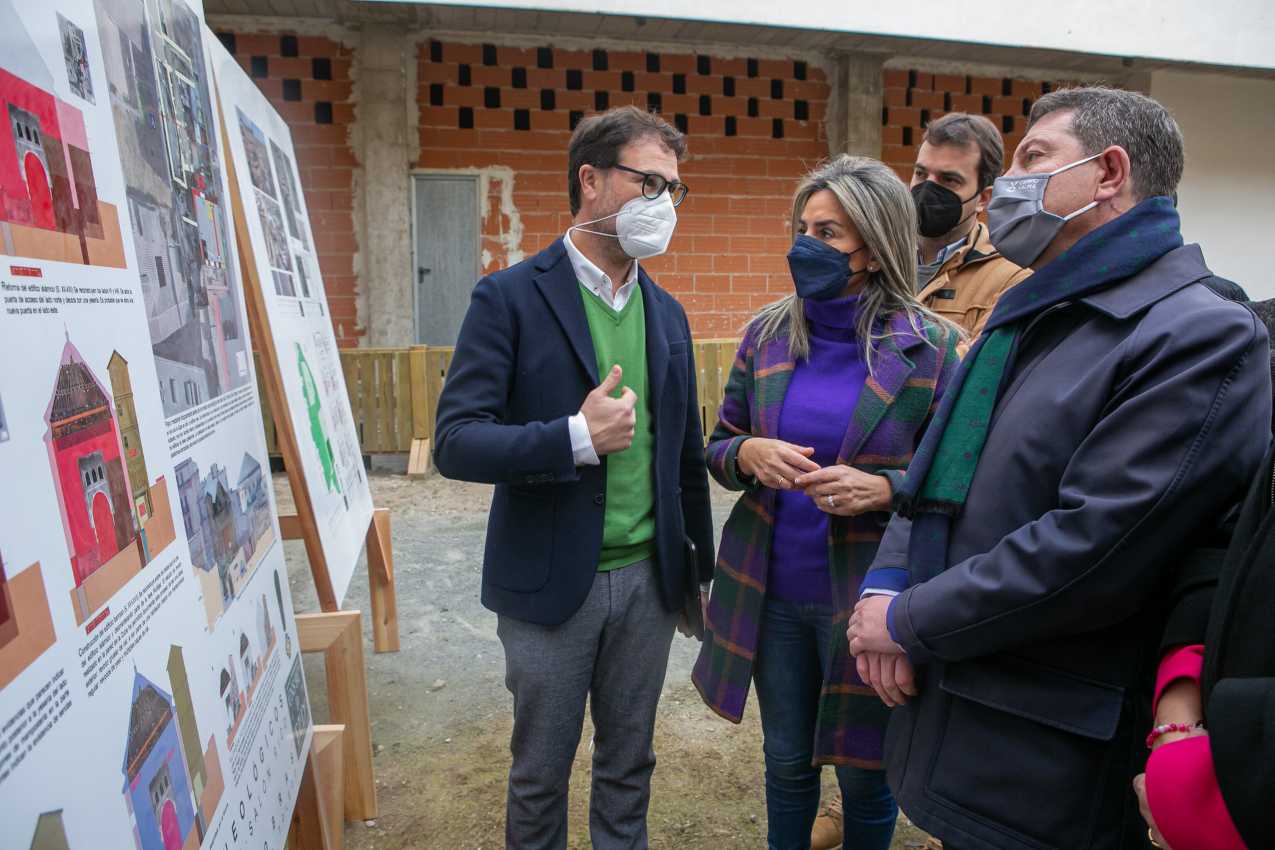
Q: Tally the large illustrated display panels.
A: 2